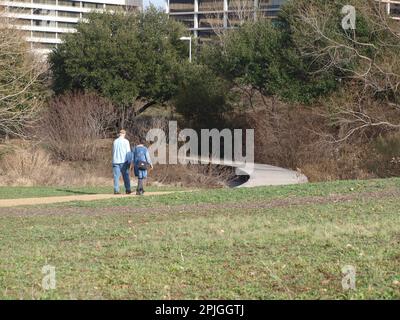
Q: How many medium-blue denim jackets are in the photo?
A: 1